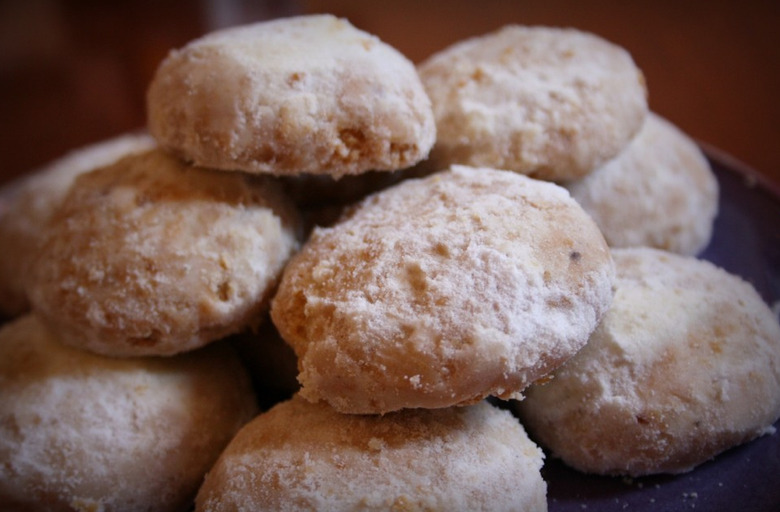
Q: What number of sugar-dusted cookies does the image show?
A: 9